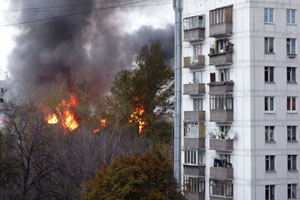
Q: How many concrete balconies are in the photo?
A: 14